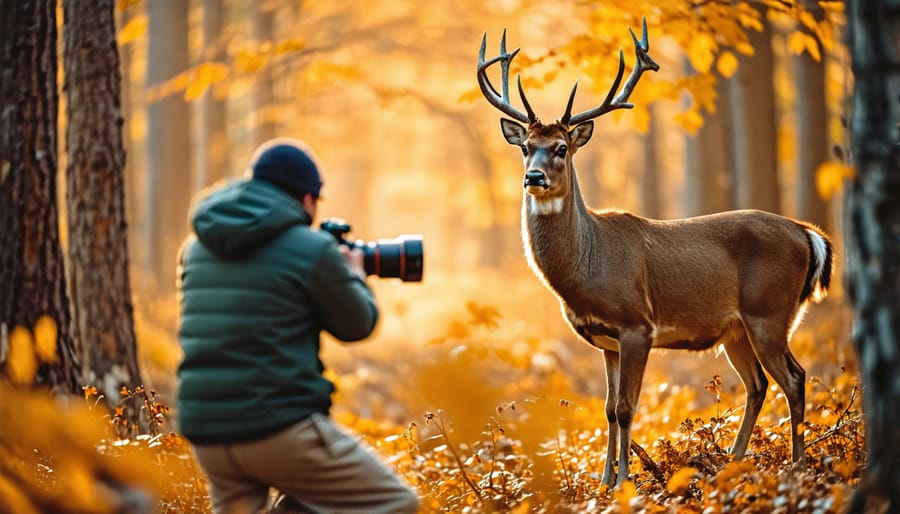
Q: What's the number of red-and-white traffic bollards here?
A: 0